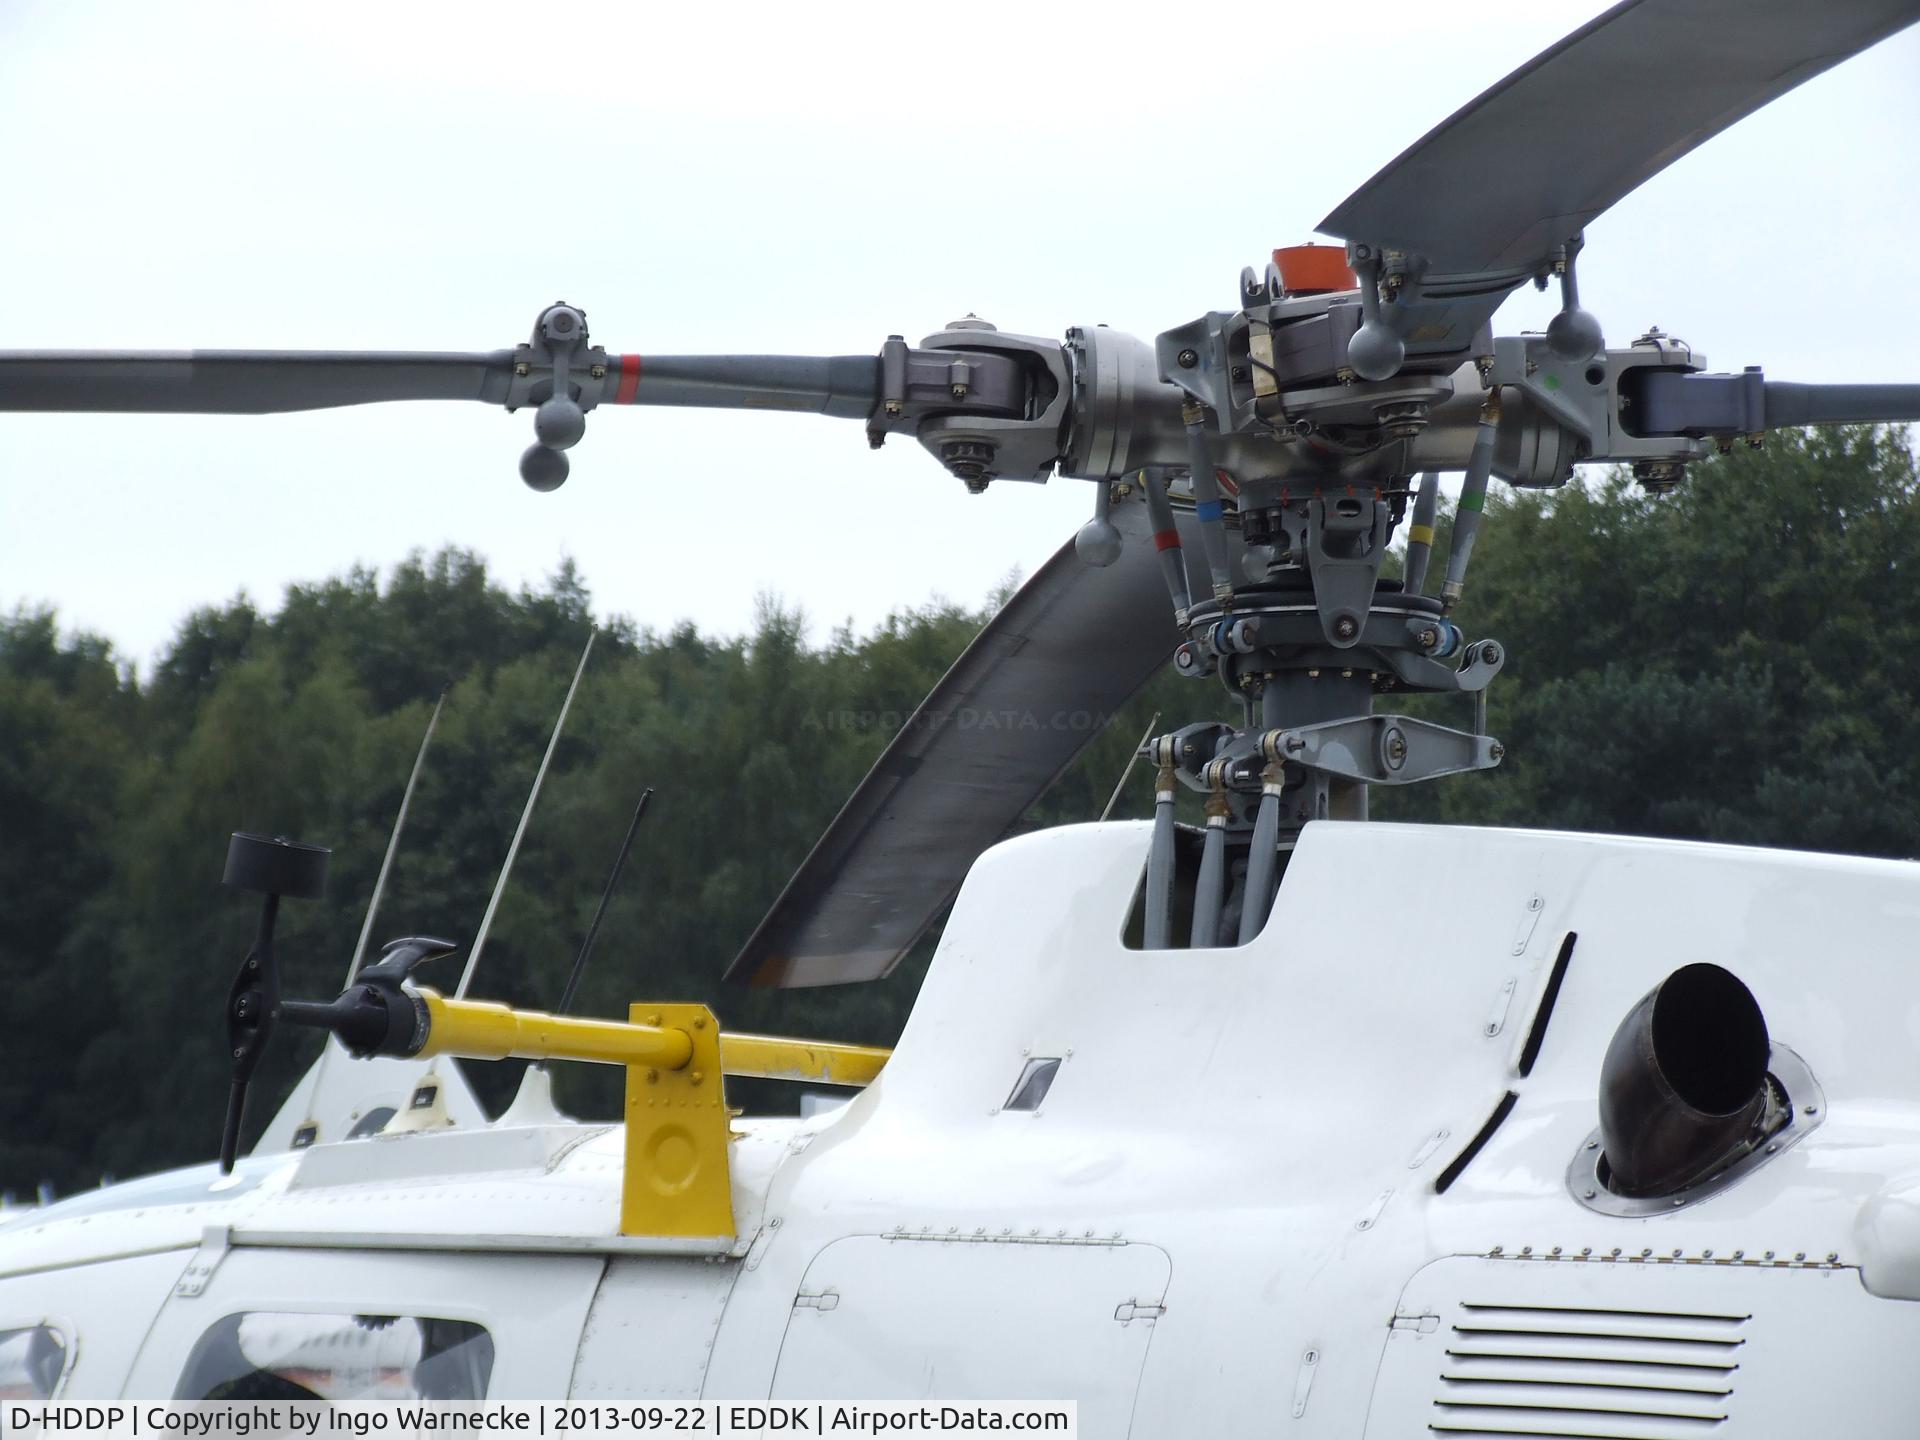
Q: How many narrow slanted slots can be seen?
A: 2